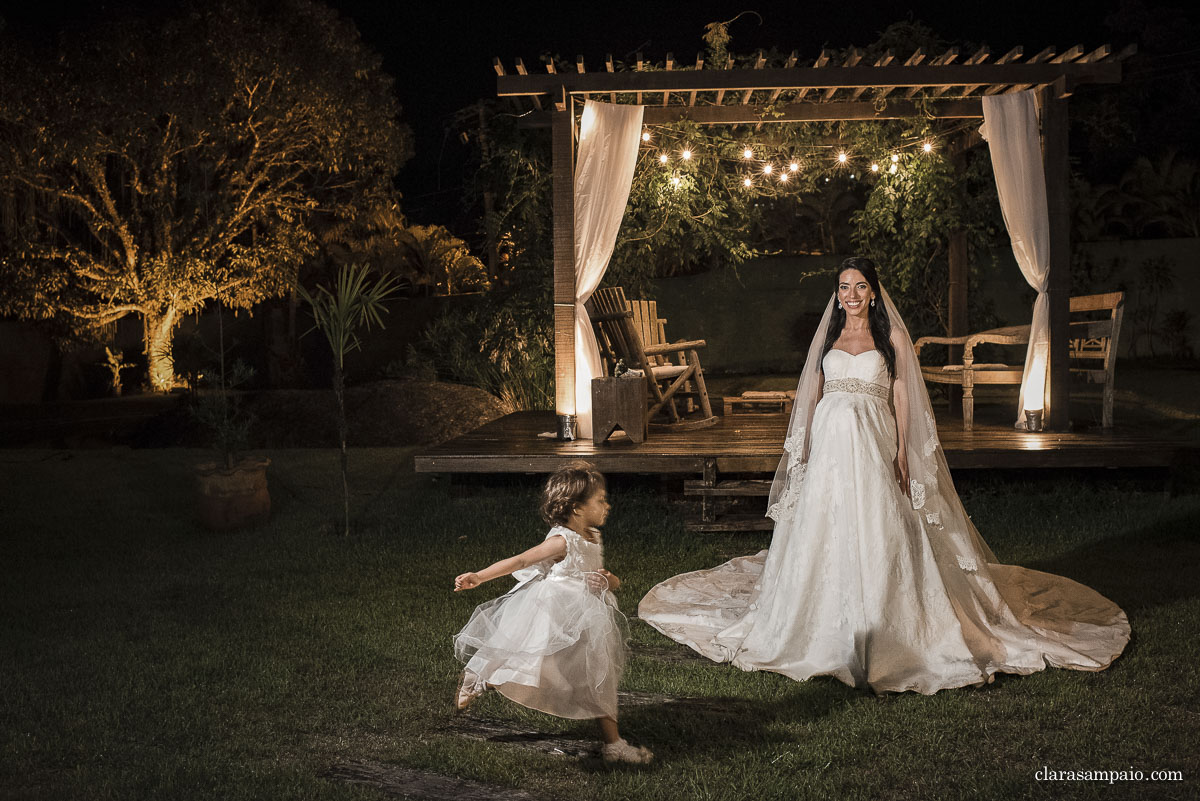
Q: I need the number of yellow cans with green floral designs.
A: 0